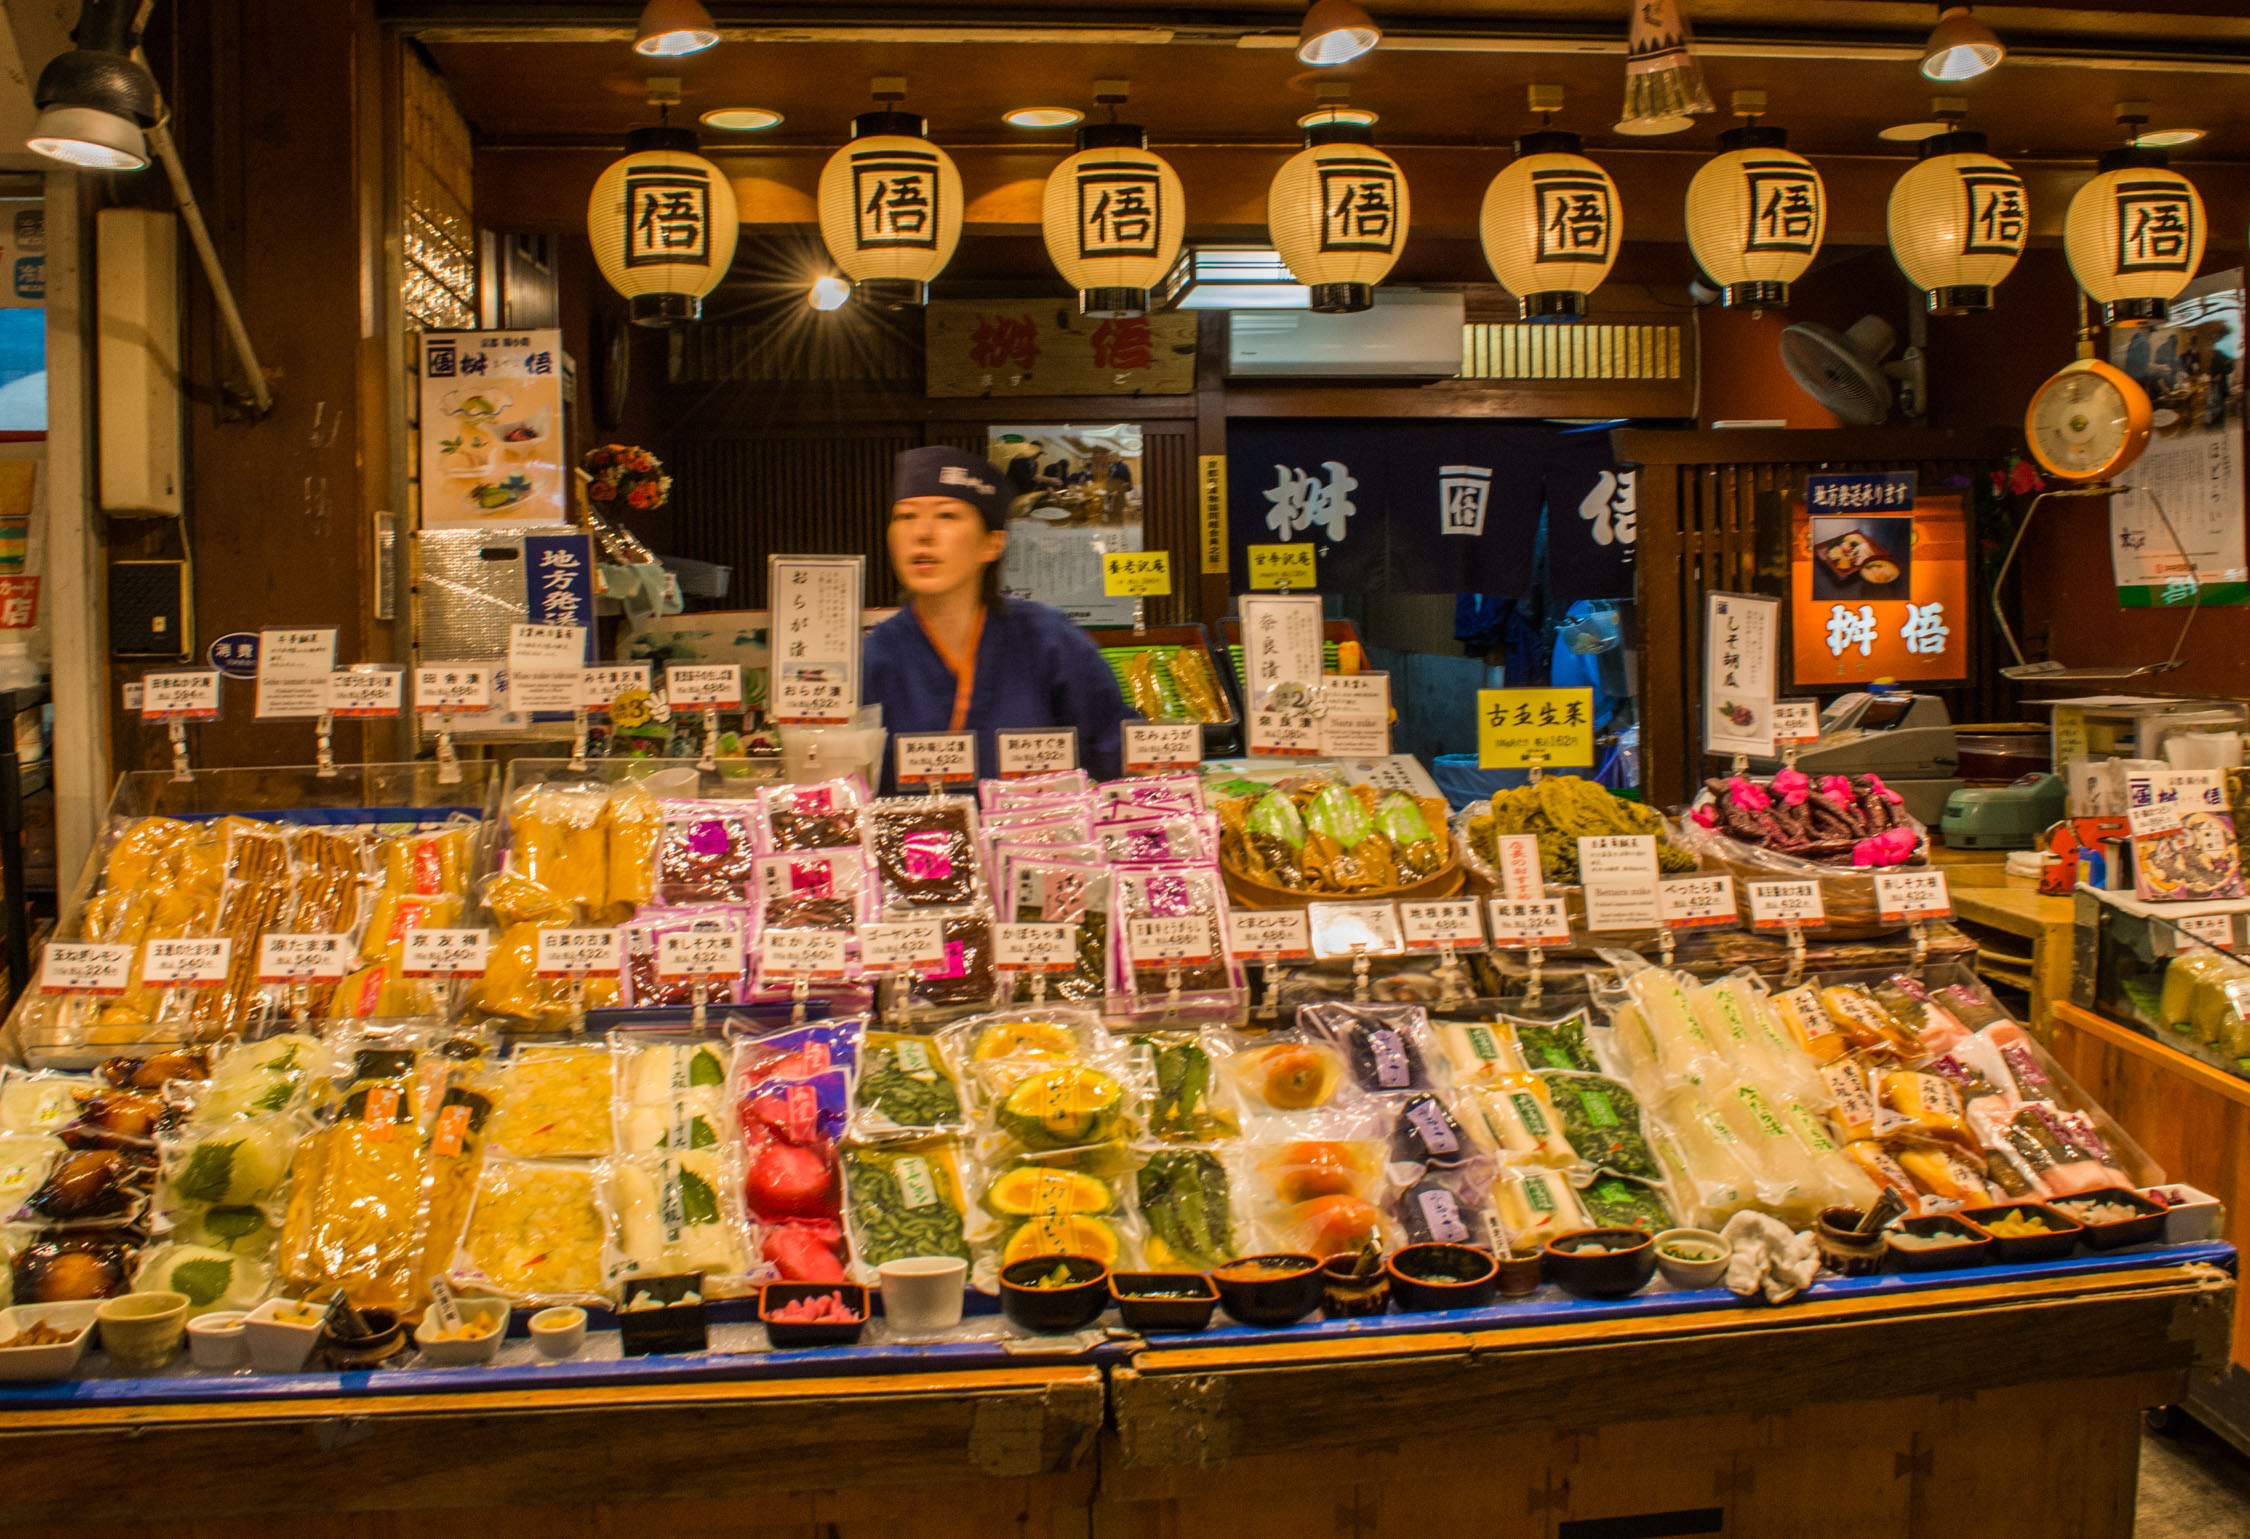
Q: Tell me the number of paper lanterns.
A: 8